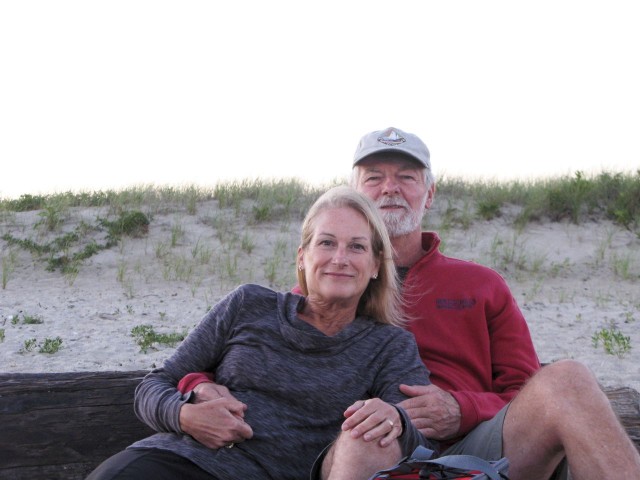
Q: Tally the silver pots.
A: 0